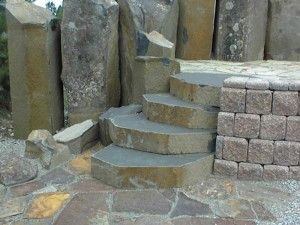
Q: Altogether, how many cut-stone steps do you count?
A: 4